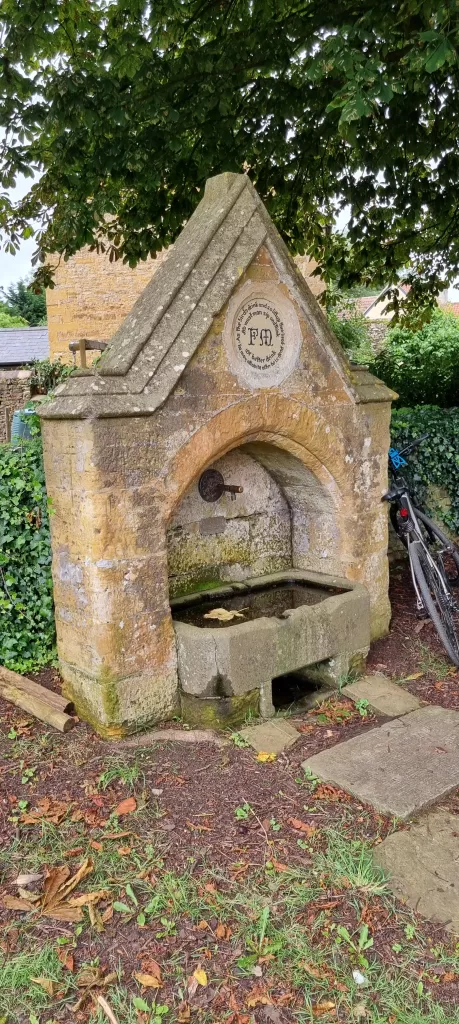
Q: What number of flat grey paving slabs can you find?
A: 4